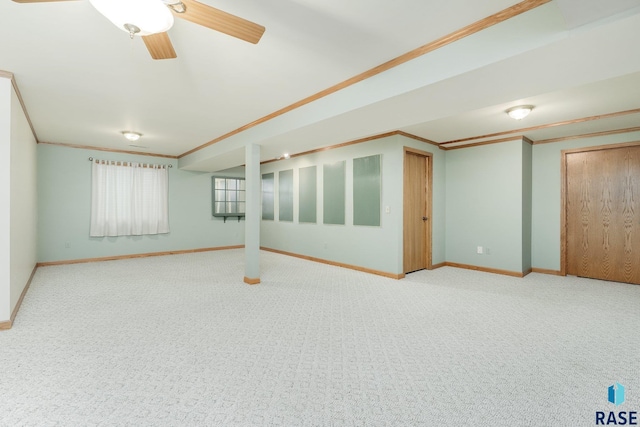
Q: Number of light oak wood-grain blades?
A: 3